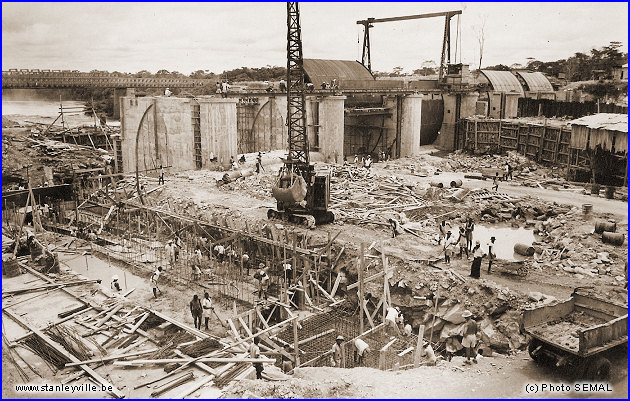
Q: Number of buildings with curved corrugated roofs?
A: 3